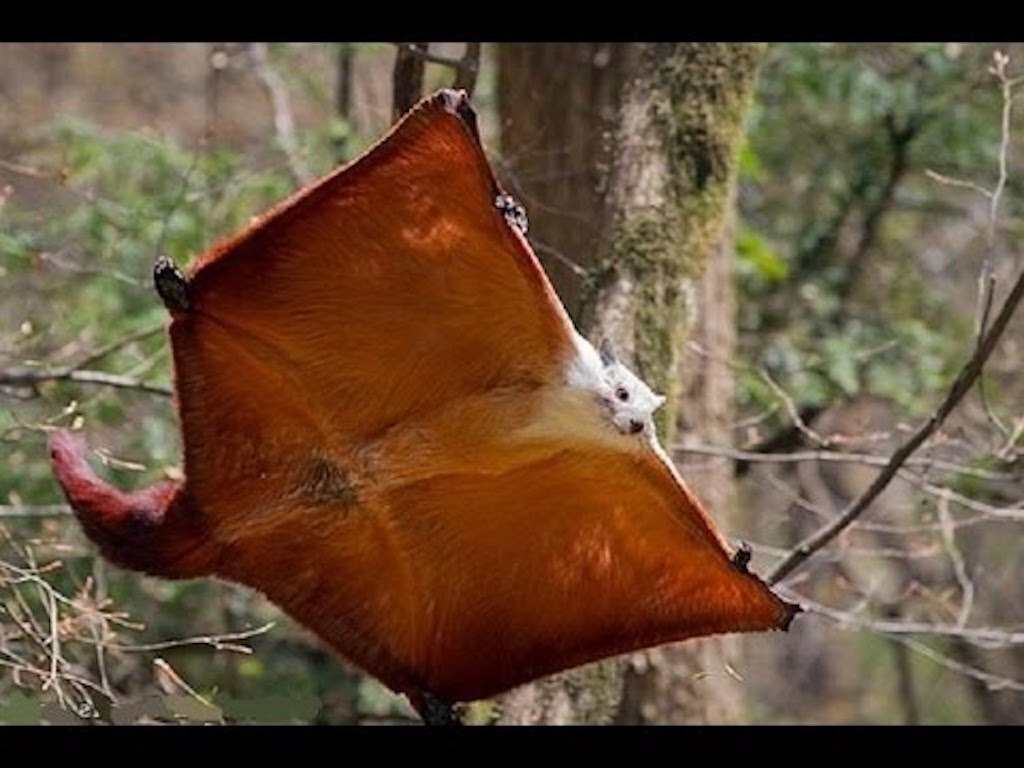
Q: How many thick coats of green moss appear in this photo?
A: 1